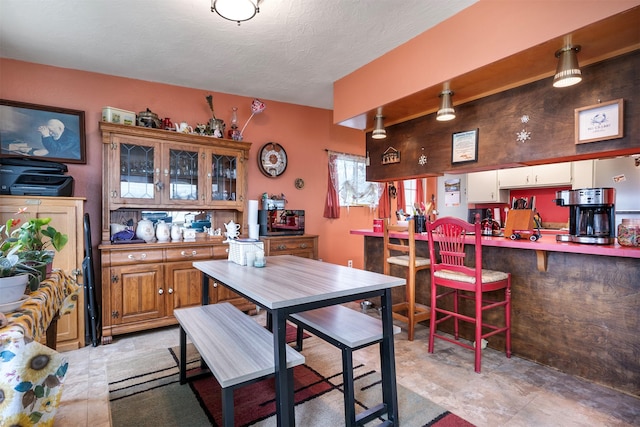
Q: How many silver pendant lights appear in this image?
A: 3